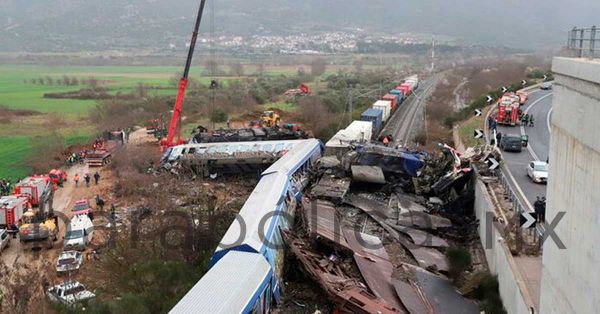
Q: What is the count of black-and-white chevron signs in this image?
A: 8